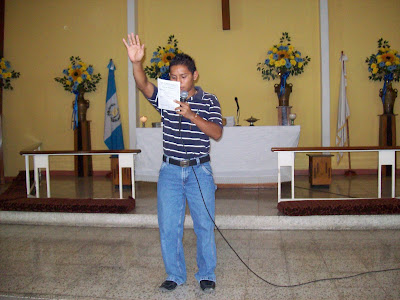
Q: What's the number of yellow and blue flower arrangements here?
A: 5